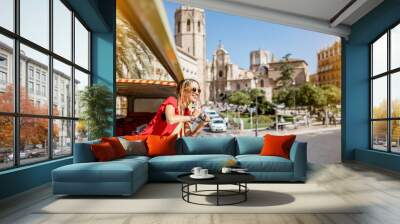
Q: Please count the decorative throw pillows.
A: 6